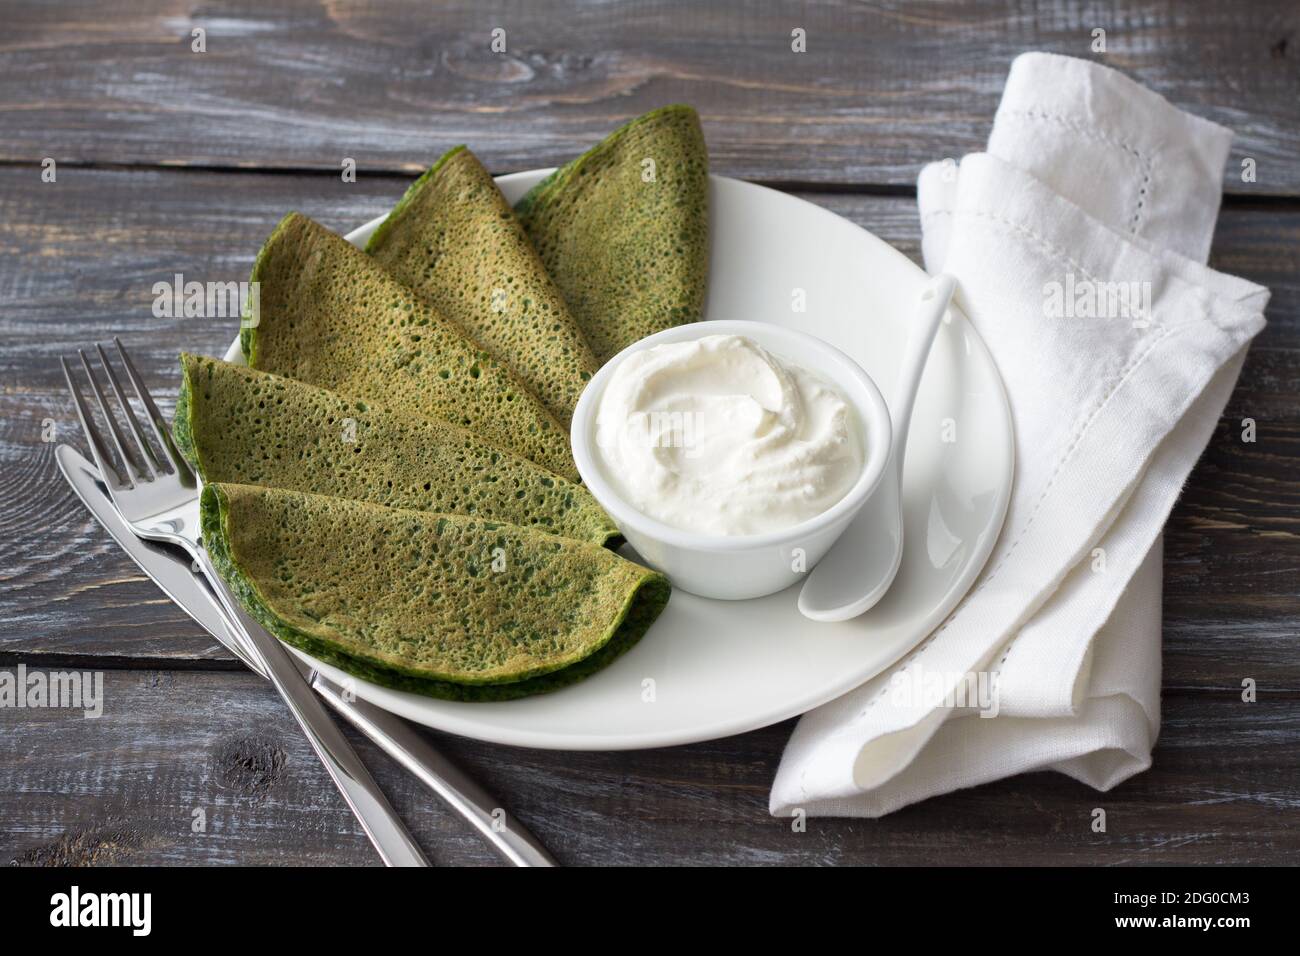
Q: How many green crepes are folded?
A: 5